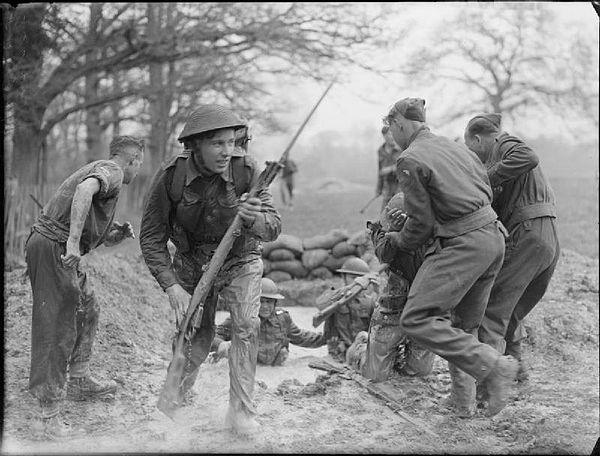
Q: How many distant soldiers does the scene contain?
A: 2